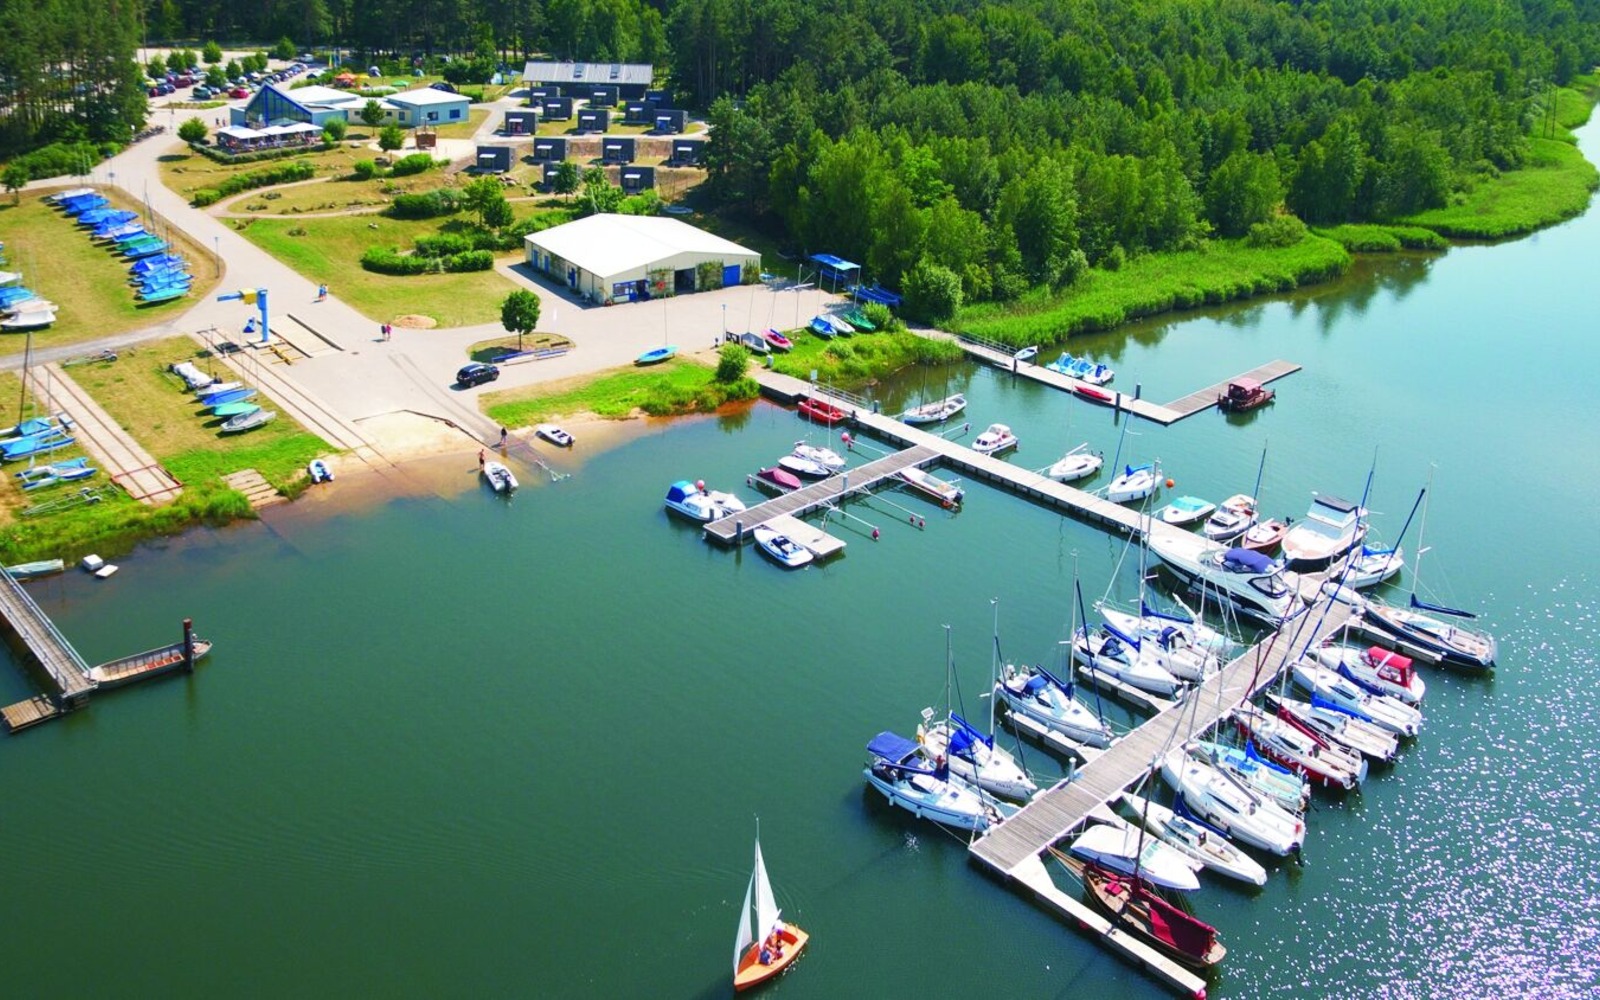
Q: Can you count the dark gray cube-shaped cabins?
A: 14